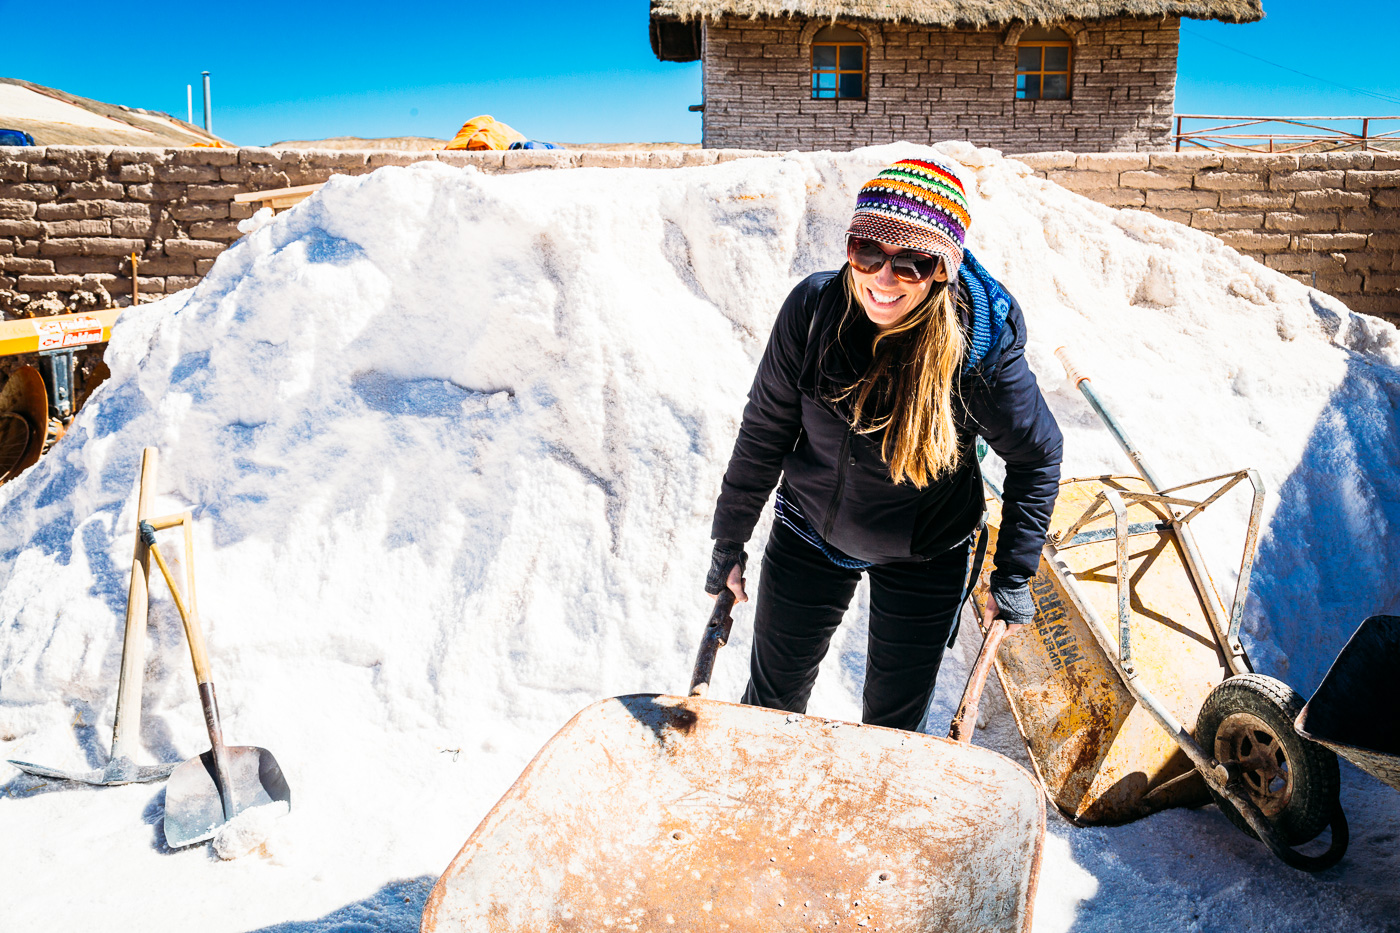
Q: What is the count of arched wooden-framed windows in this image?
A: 2